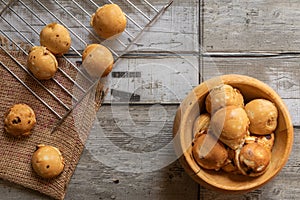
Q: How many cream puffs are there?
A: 13